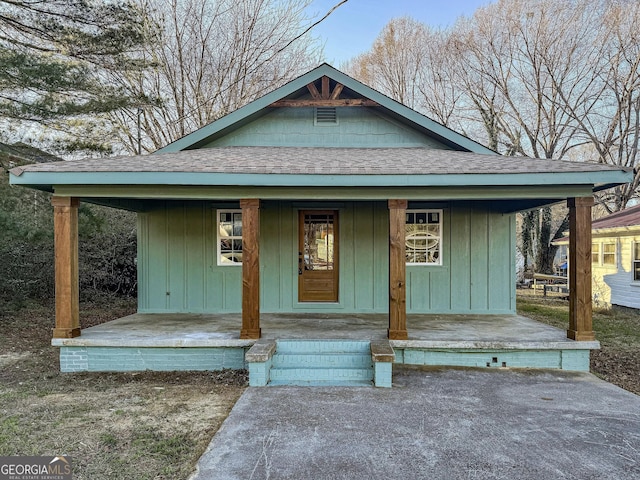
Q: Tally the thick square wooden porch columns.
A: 4